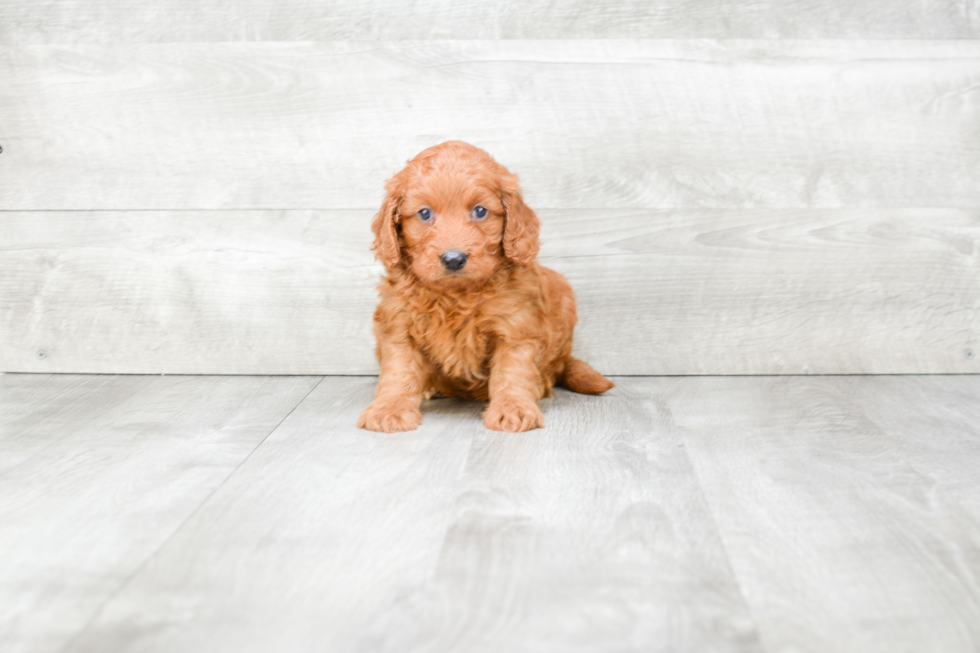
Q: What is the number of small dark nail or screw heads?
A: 3